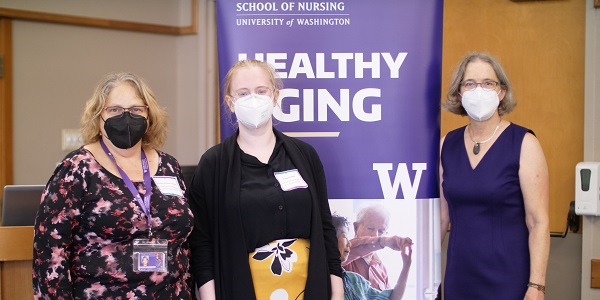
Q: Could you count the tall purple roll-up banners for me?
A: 1